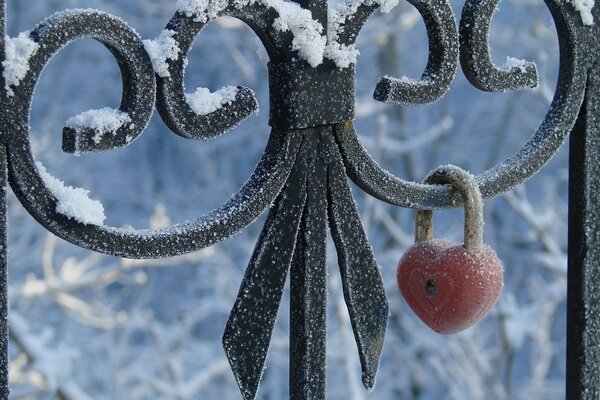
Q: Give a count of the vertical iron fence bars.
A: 3